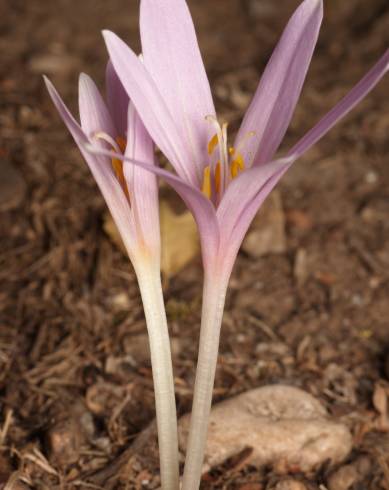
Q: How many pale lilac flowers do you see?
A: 2